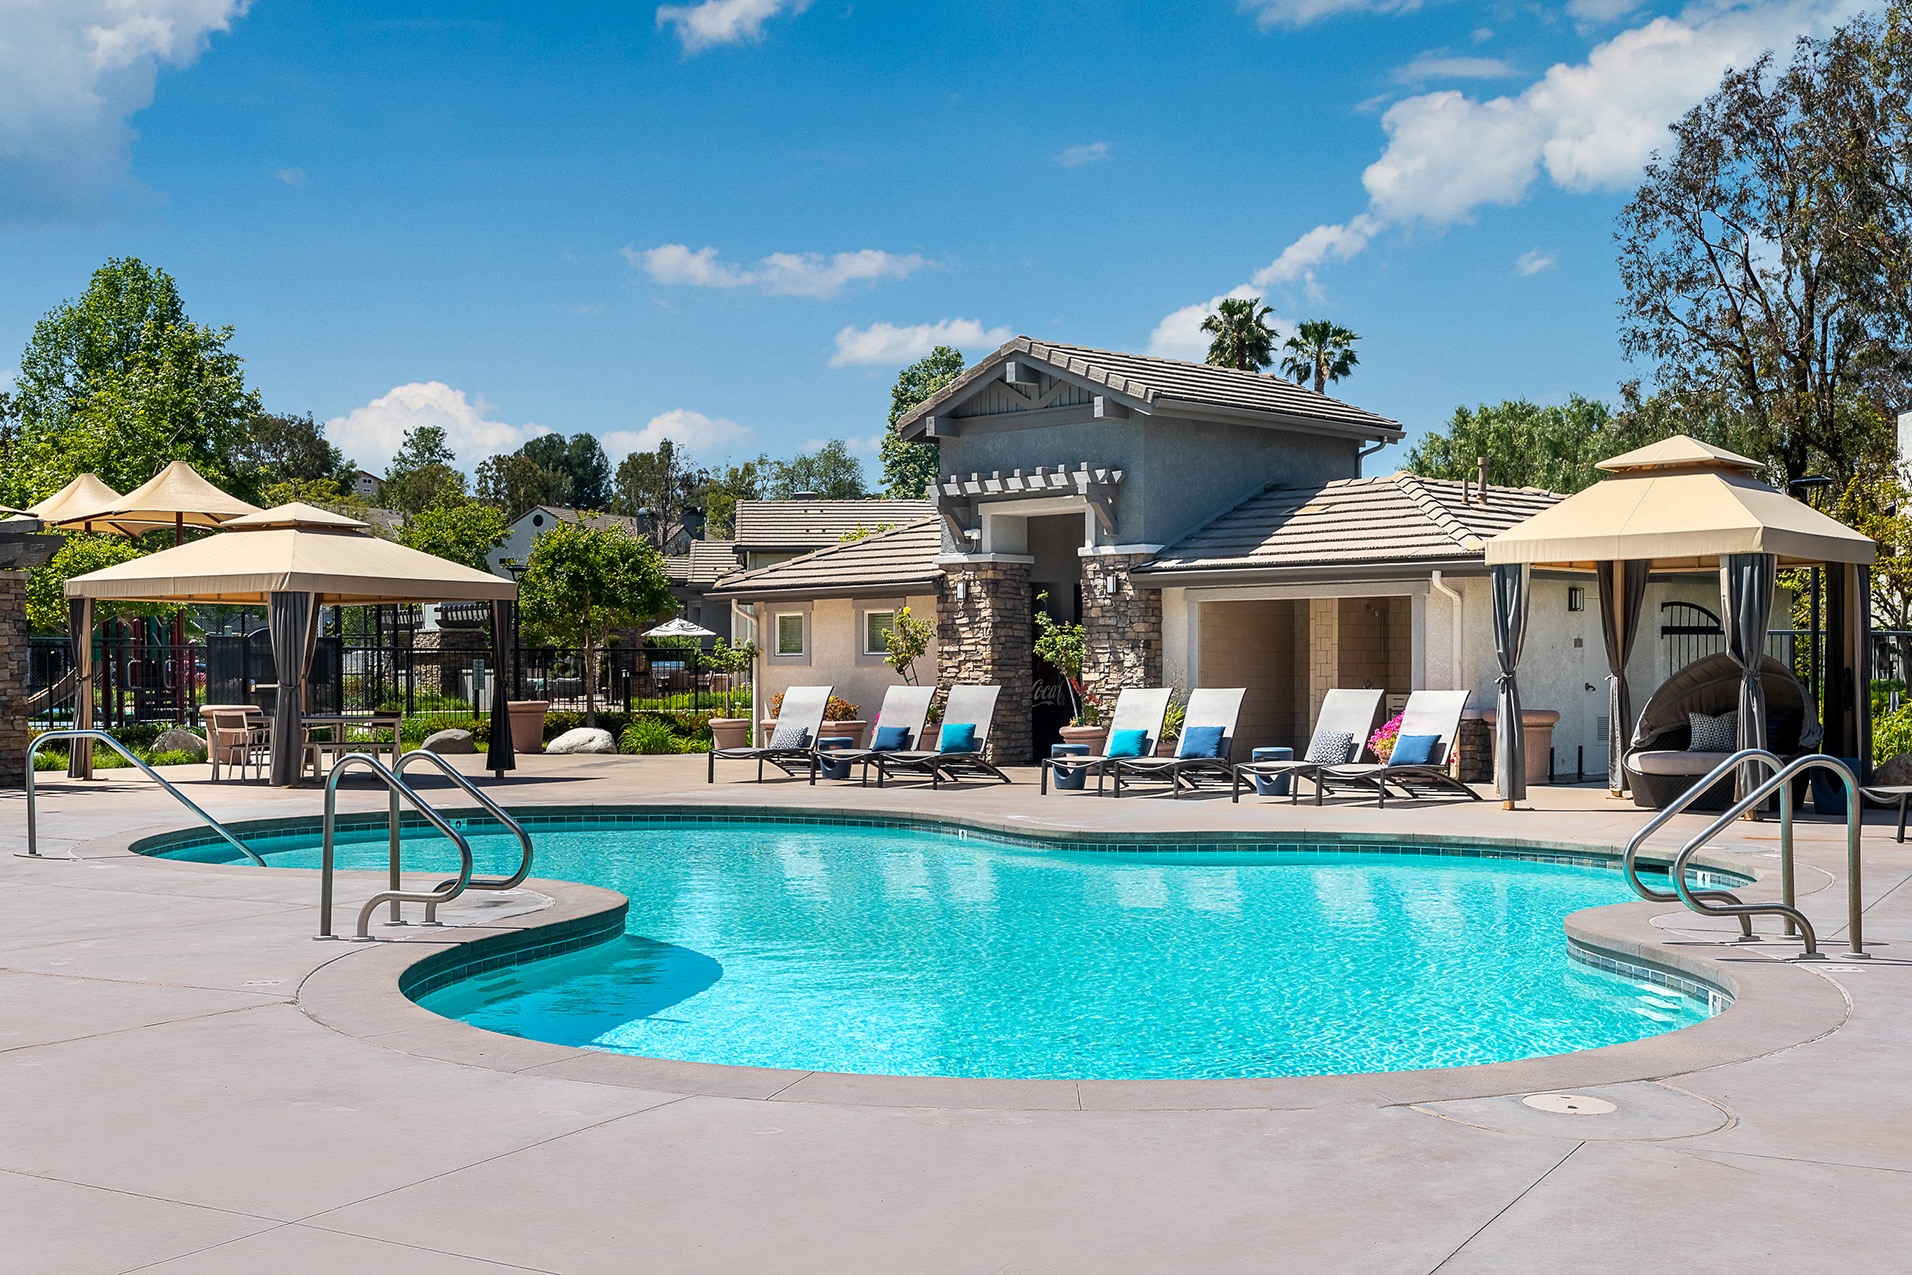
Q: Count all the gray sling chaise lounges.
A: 7